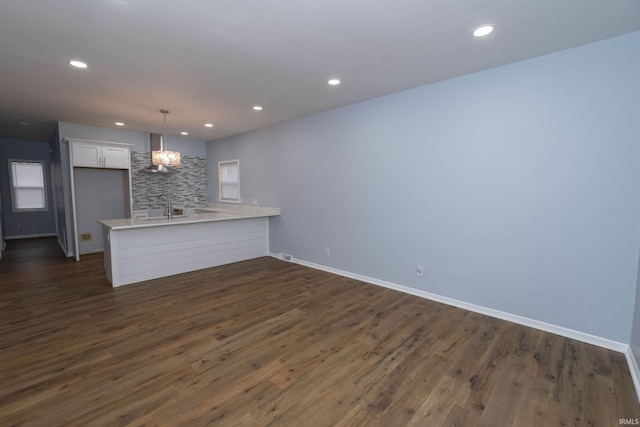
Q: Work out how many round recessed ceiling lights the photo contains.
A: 7